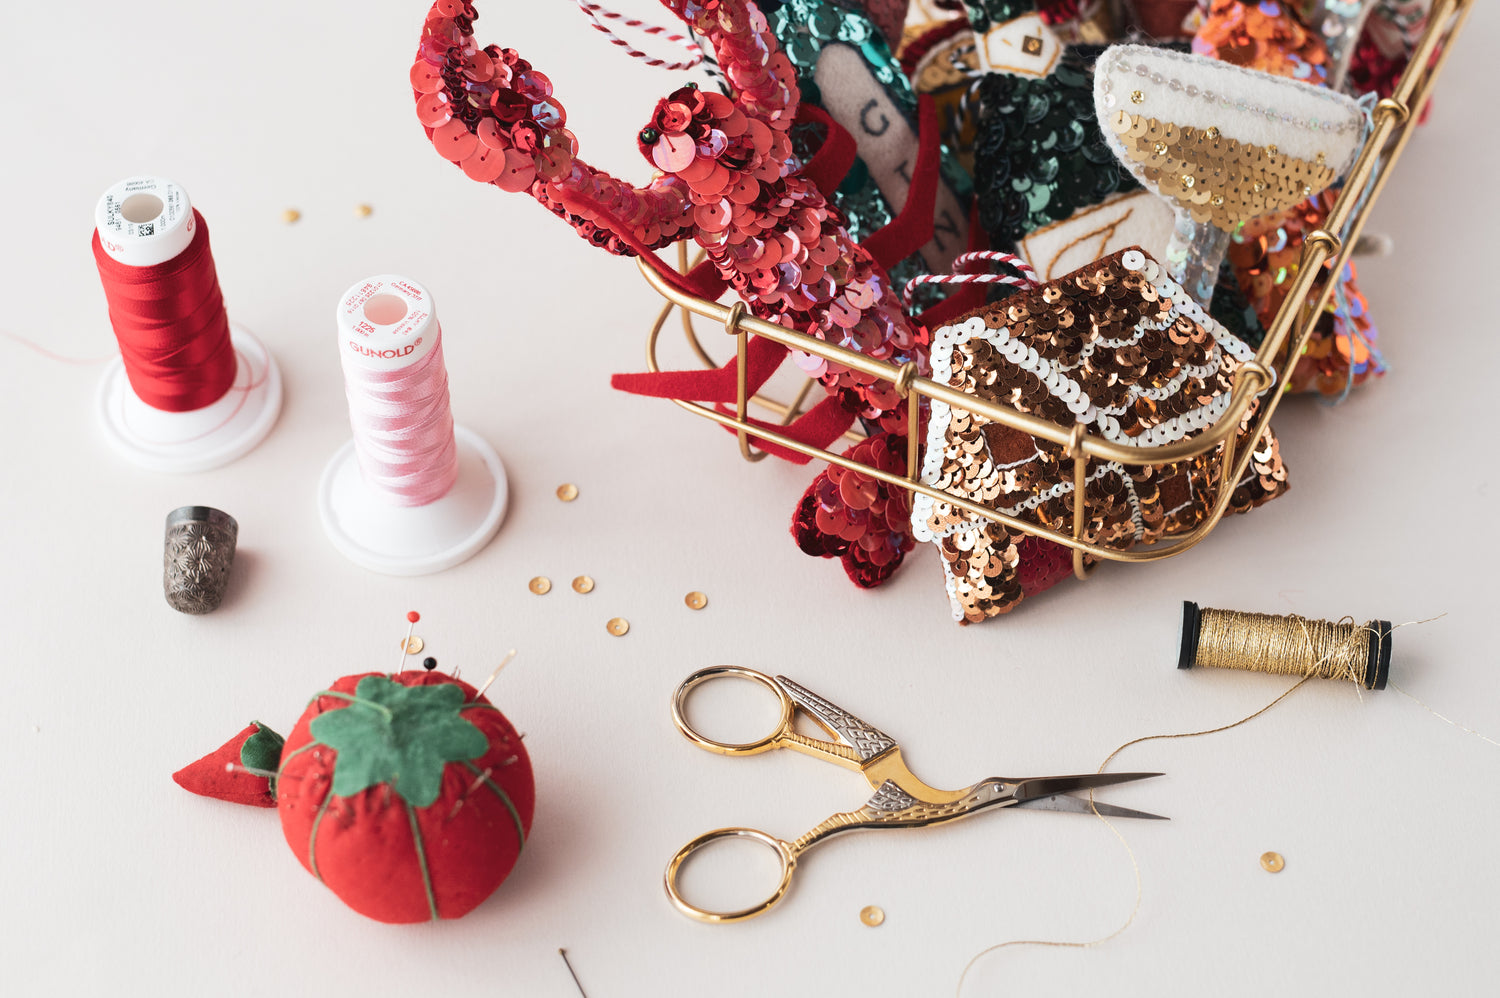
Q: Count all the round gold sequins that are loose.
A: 10